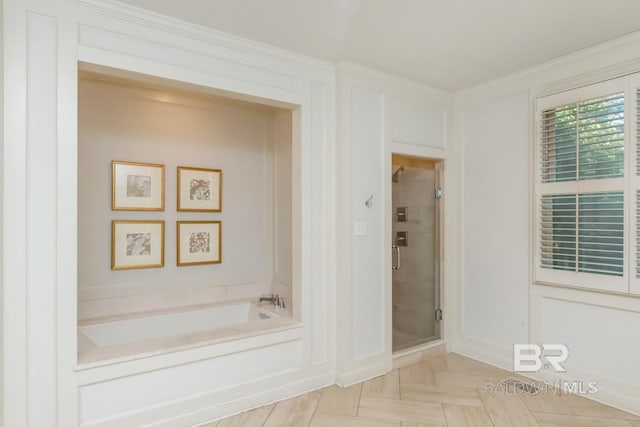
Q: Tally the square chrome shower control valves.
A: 2